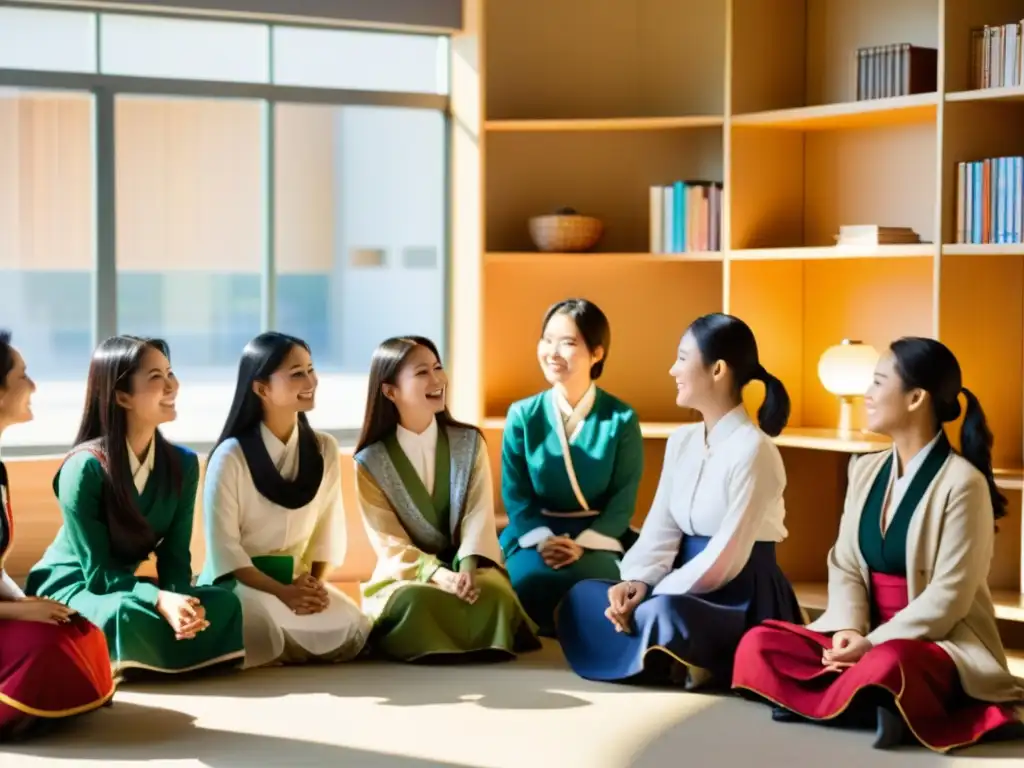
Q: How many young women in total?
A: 7